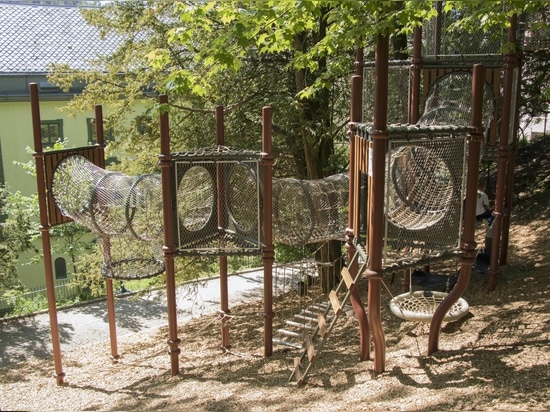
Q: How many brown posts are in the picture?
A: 13